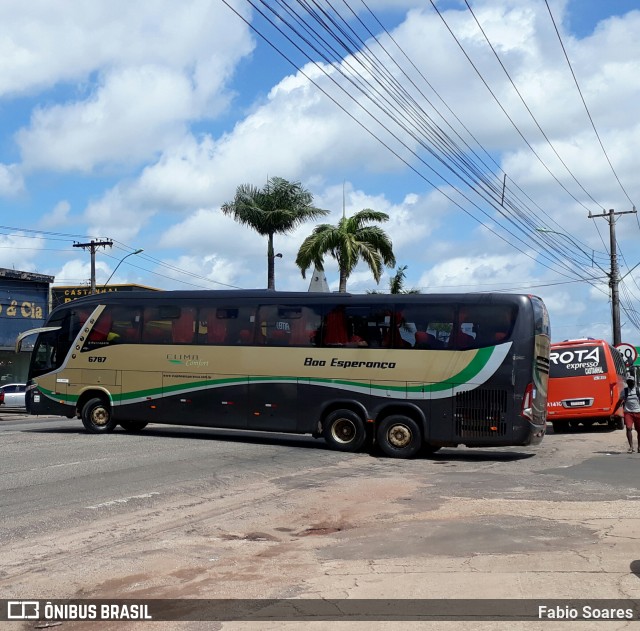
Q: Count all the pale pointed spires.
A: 1